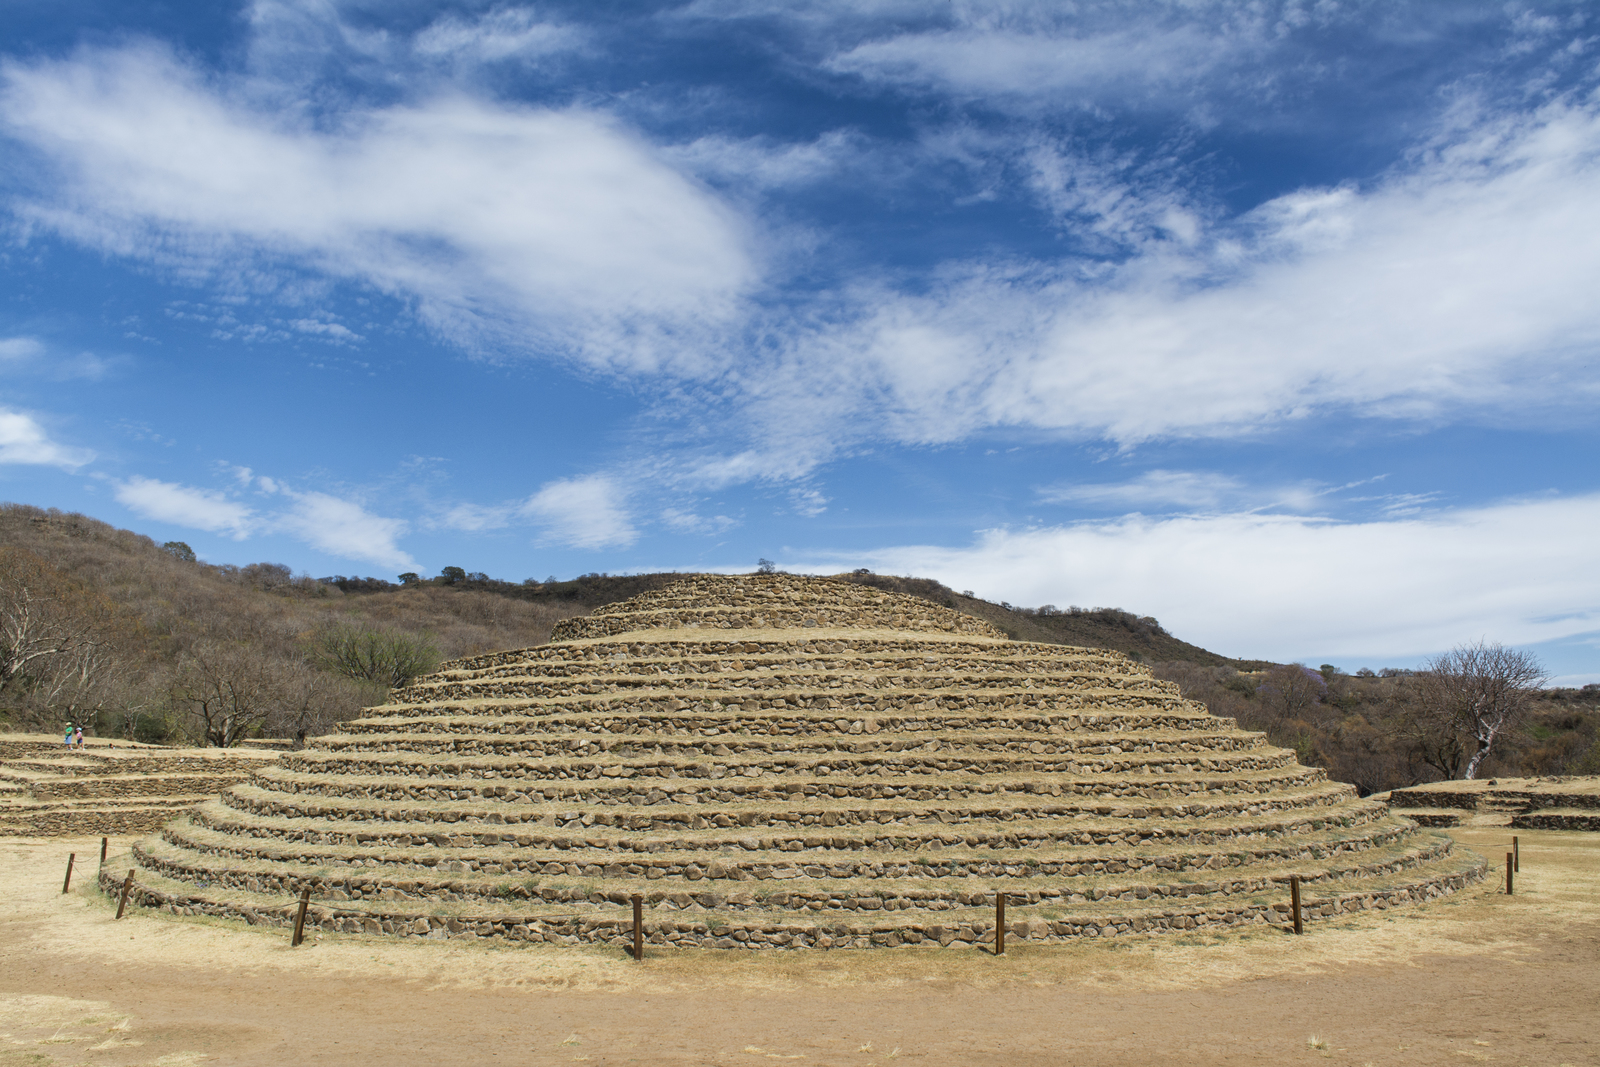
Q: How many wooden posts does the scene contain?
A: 9